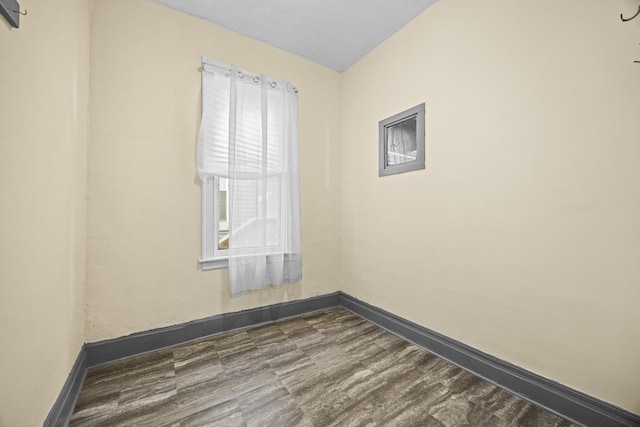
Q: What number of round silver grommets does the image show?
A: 4